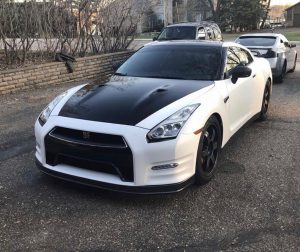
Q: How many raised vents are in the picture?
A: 2